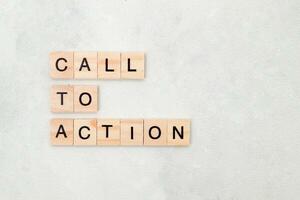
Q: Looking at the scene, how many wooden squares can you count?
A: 12